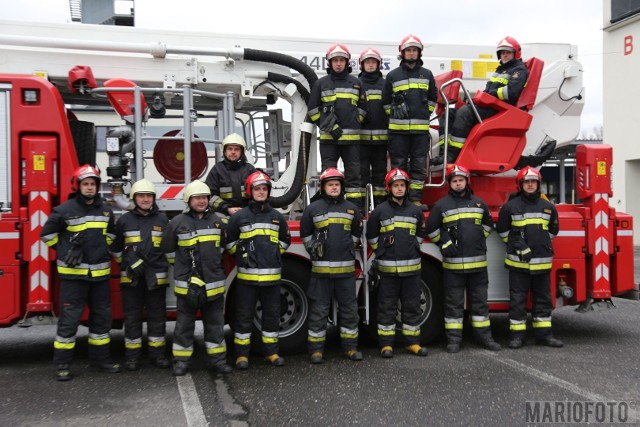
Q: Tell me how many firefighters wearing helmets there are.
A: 13